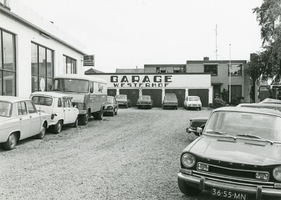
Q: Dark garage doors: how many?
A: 5